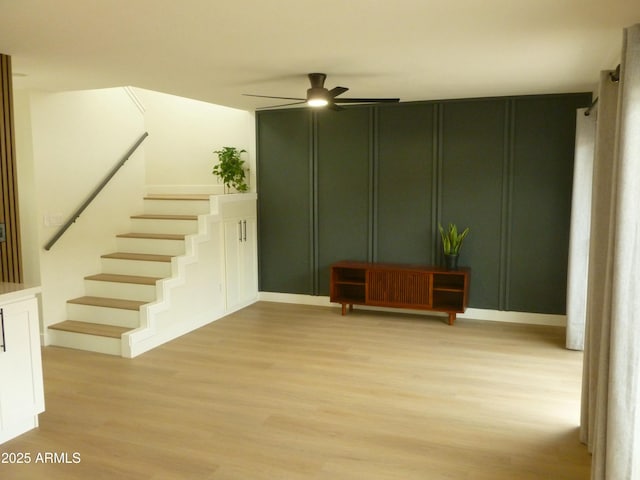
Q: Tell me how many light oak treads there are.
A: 7